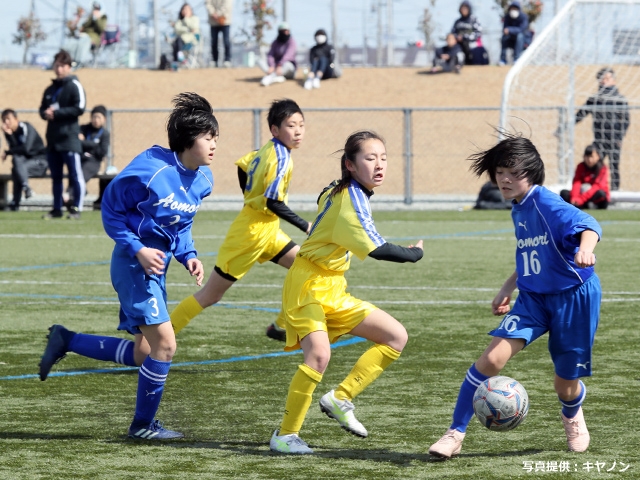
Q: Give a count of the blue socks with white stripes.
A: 4